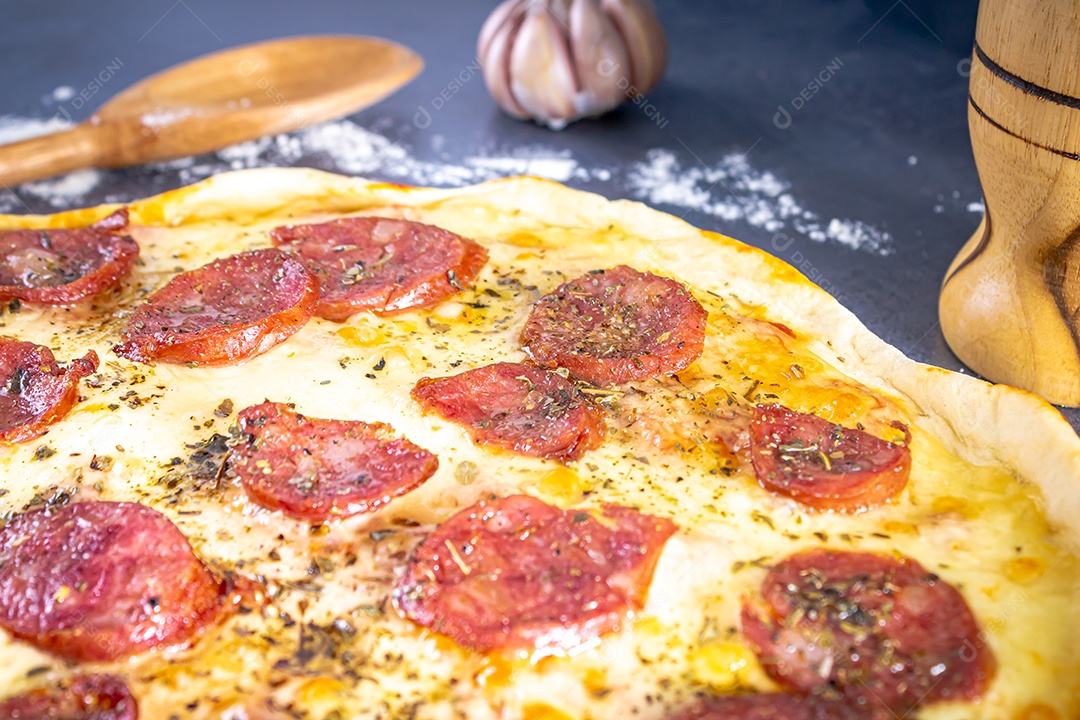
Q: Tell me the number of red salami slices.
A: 13